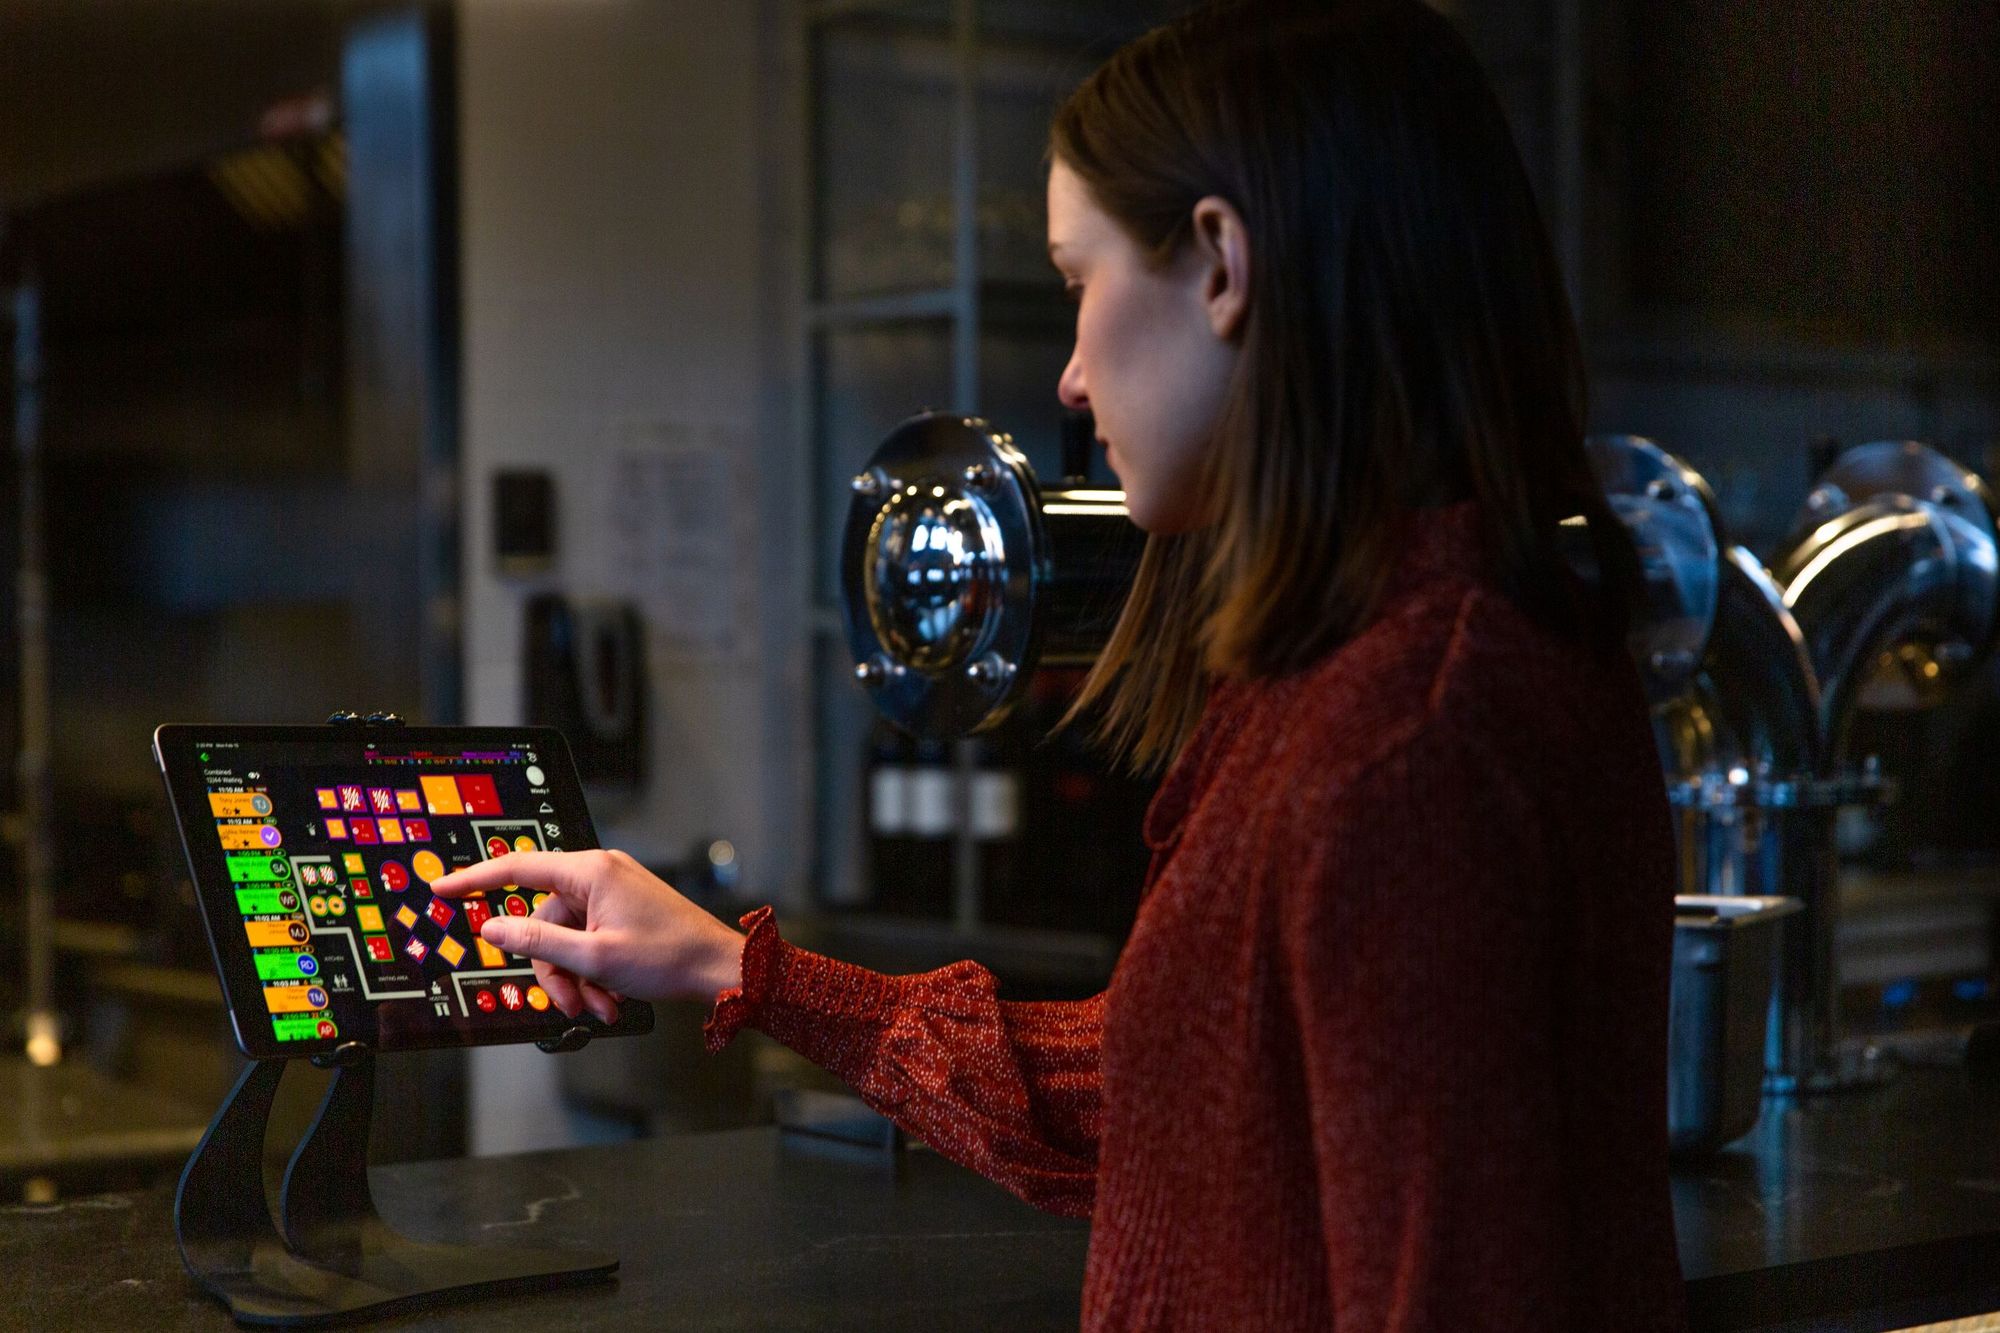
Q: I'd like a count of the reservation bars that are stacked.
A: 8